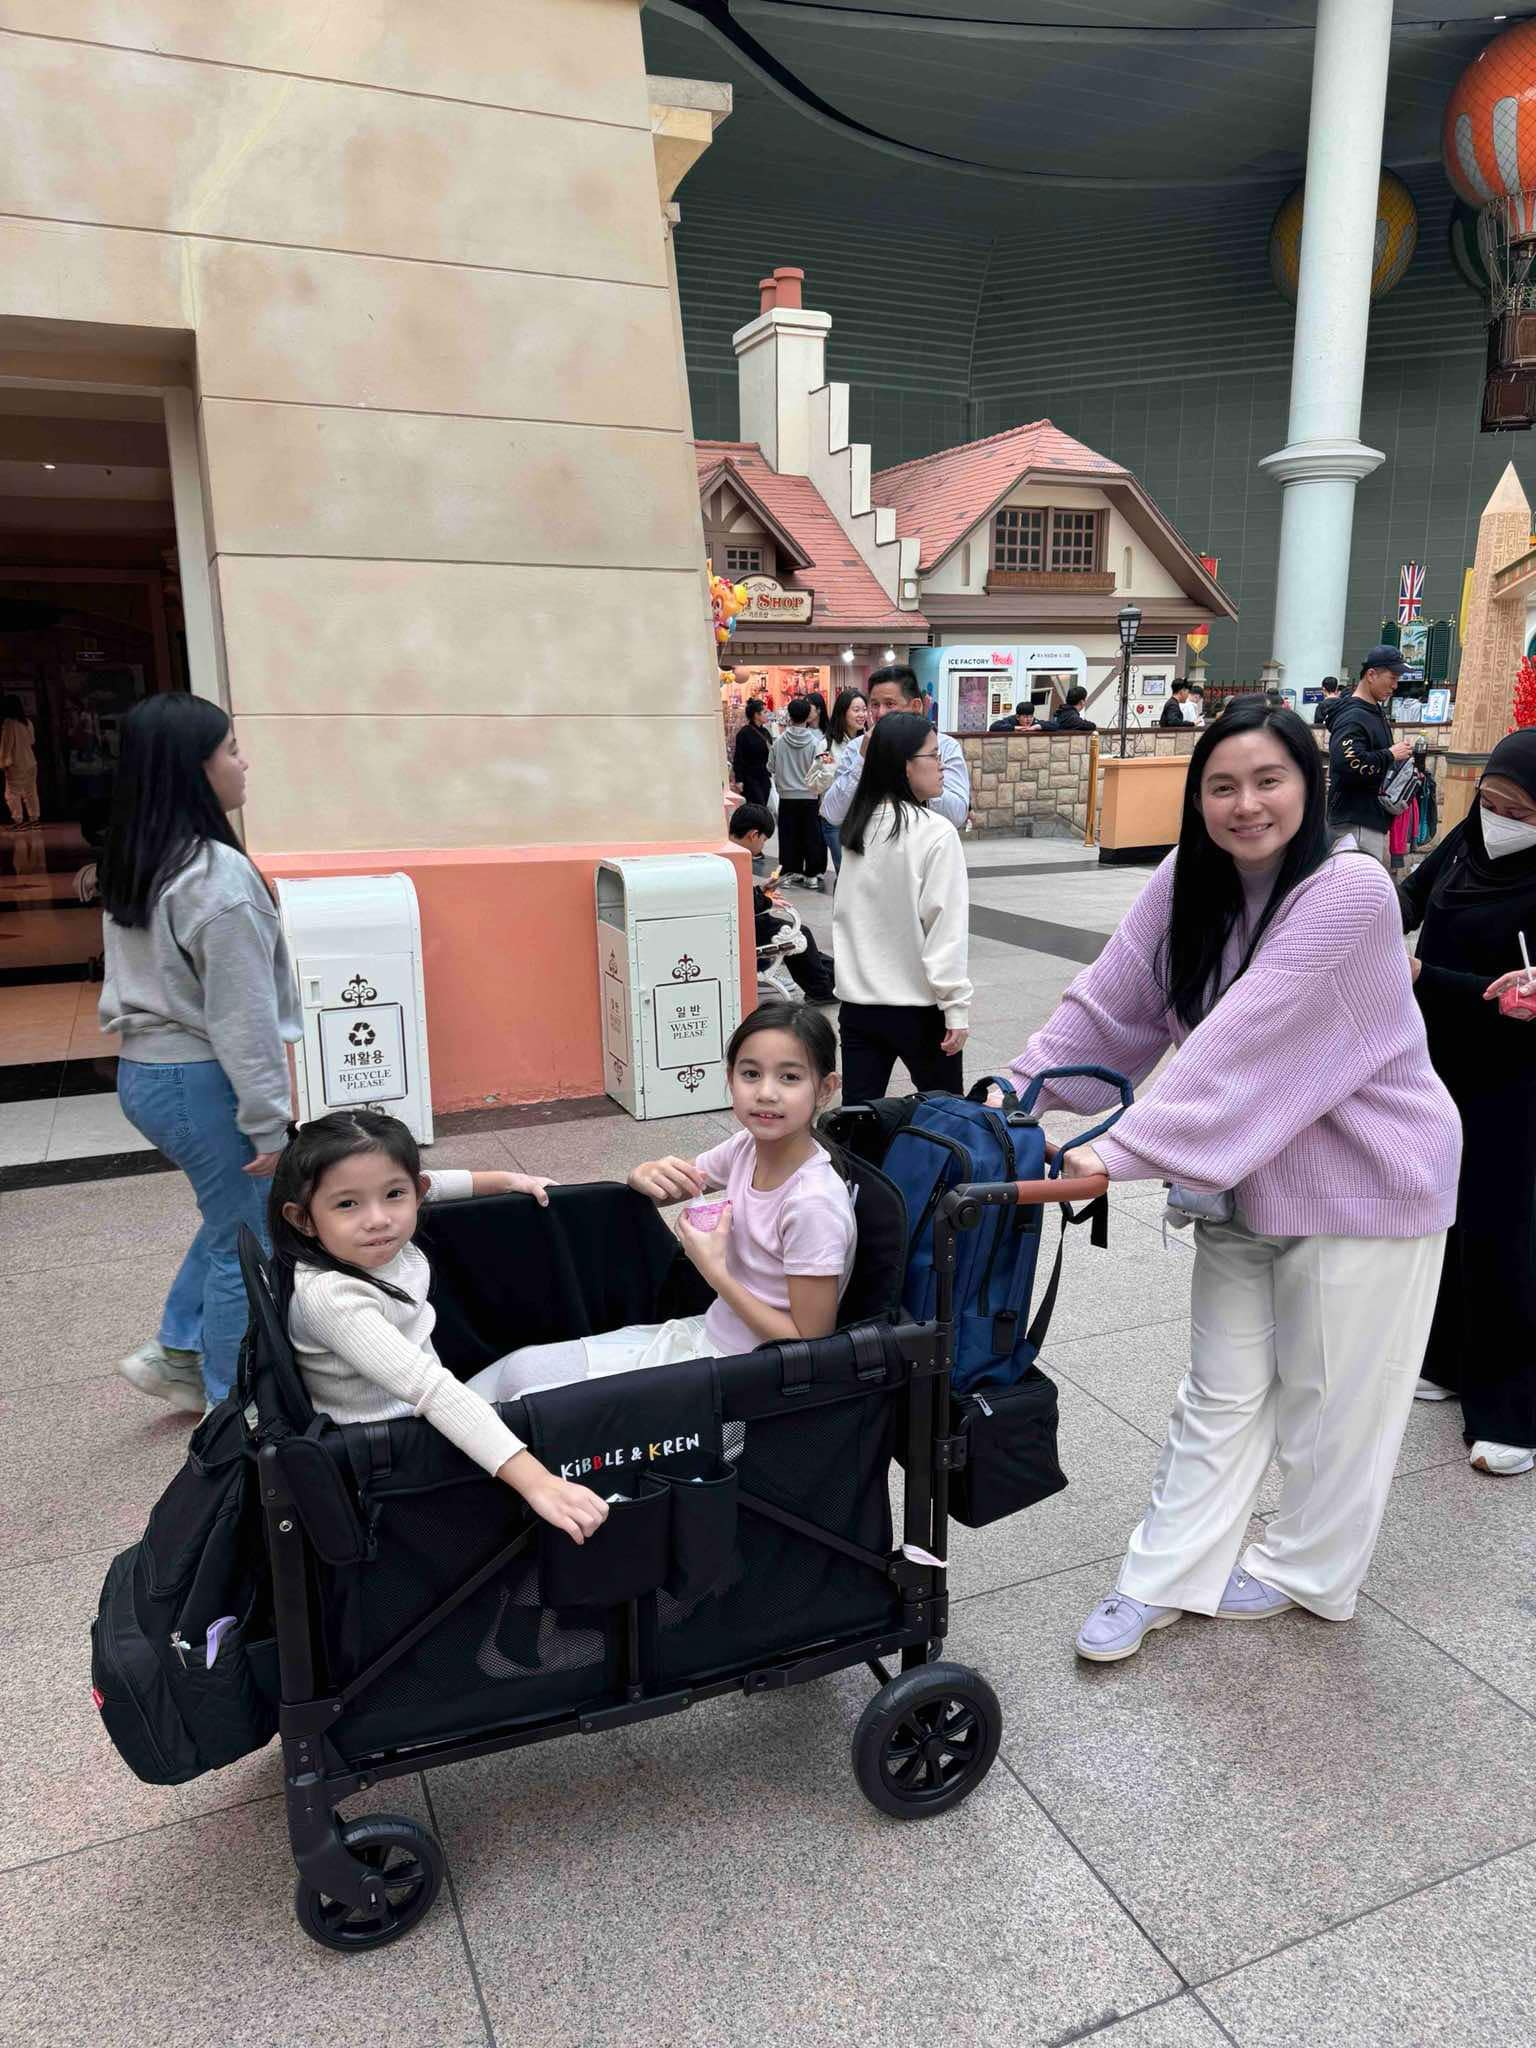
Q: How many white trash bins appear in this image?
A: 2